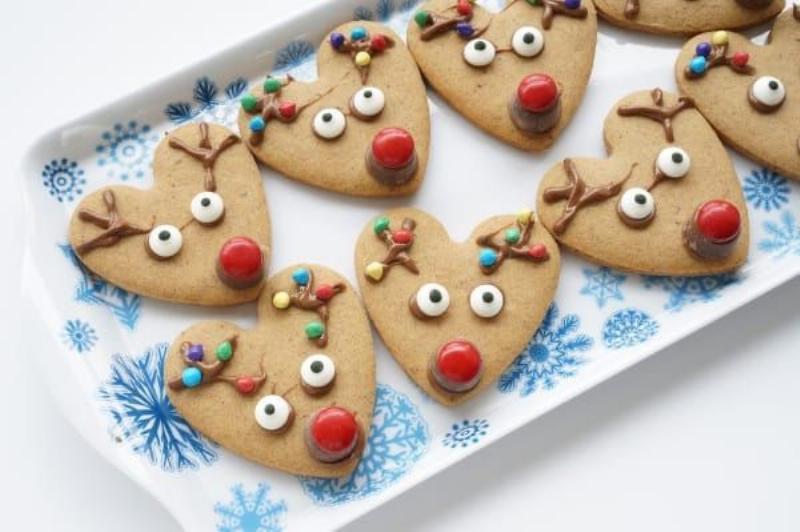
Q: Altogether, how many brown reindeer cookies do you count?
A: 8